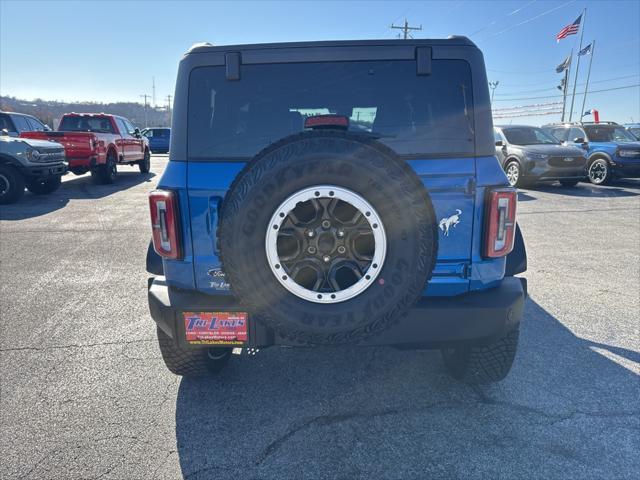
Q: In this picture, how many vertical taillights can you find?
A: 2